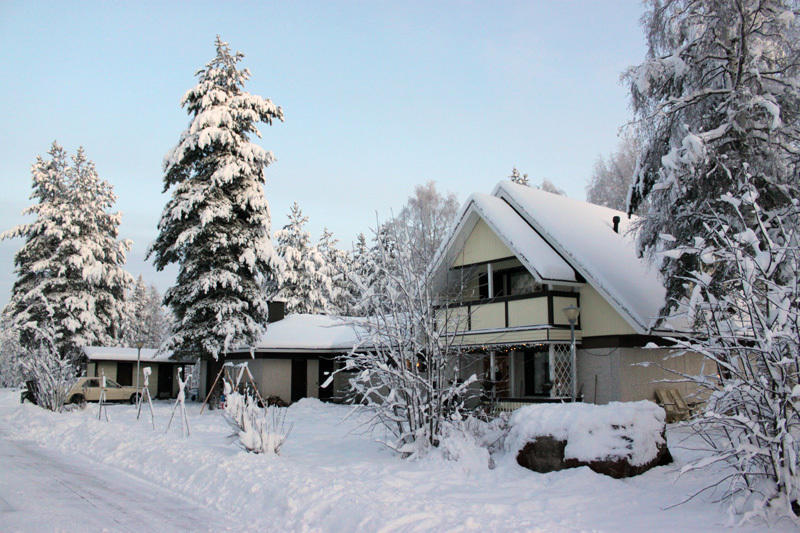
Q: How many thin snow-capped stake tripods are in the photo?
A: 3